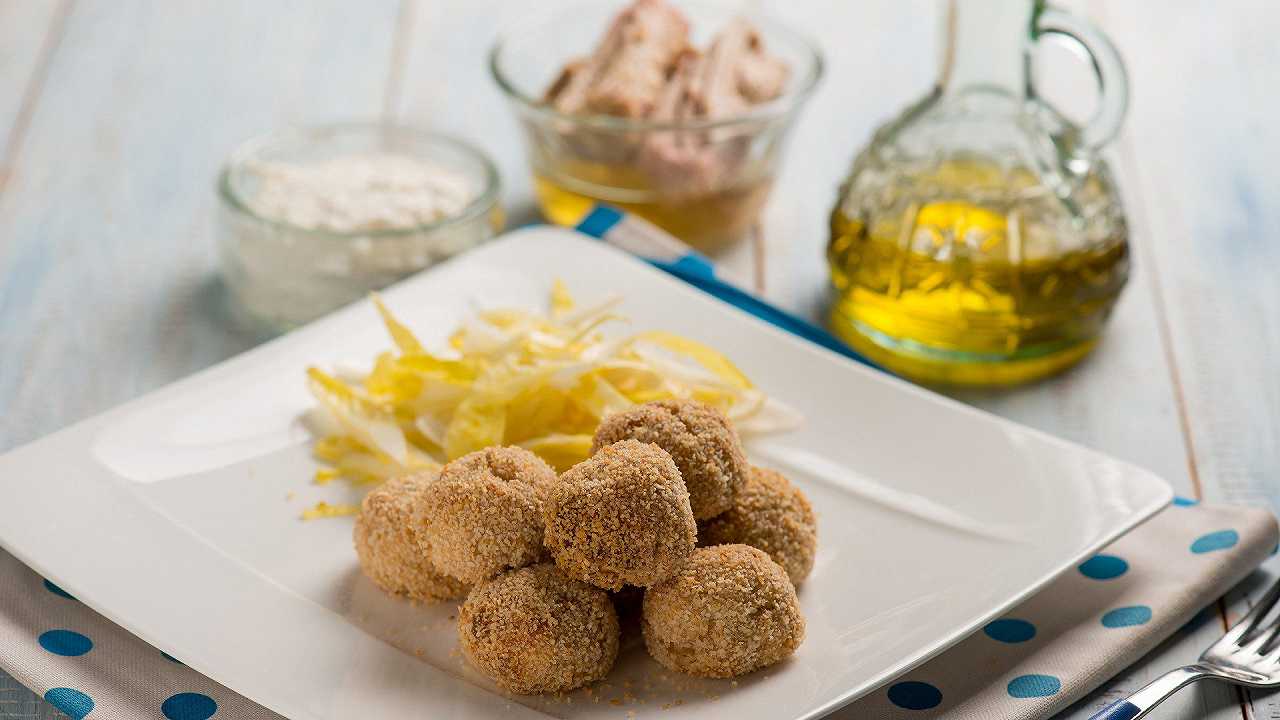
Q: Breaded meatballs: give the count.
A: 7